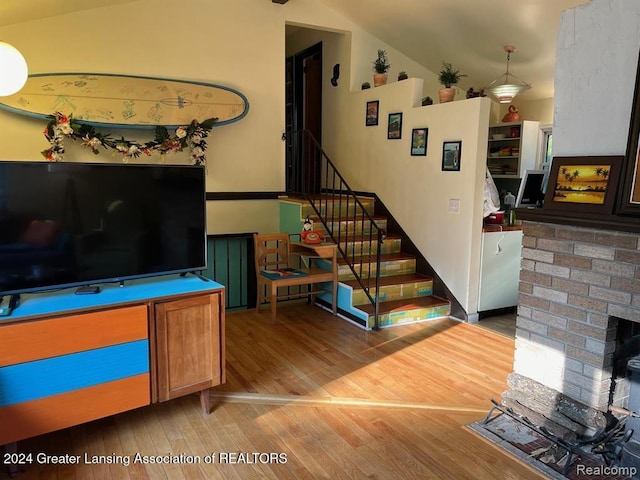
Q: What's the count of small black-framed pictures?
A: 4